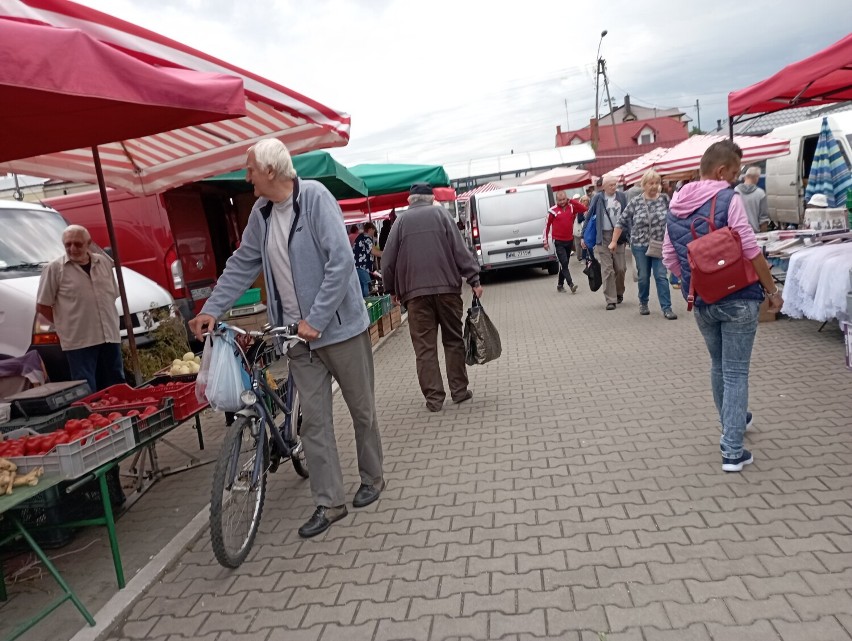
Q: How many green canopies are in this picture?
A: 2